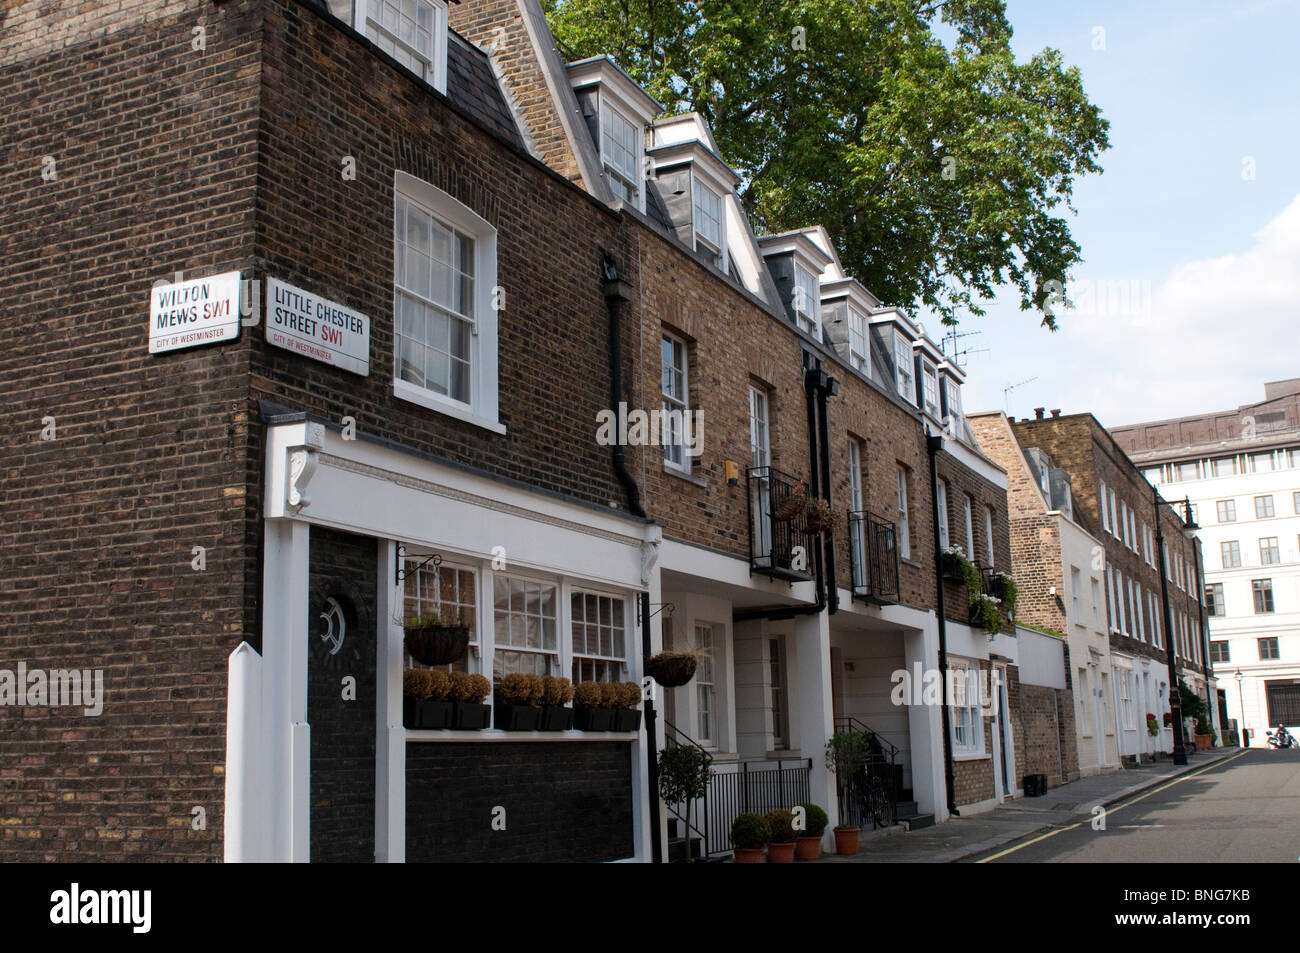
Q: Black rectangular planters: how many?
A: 6